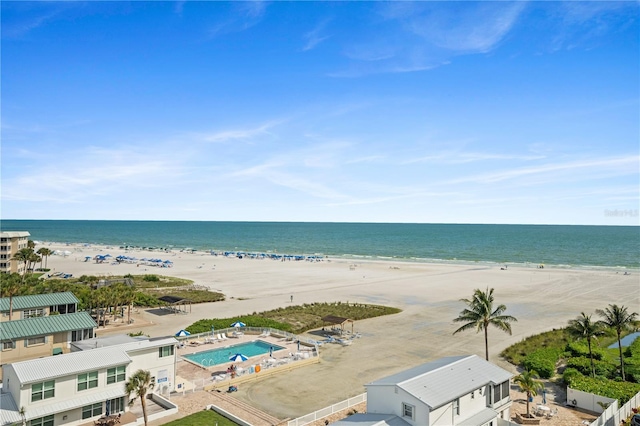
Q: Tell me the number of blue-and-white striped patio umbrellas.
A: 3